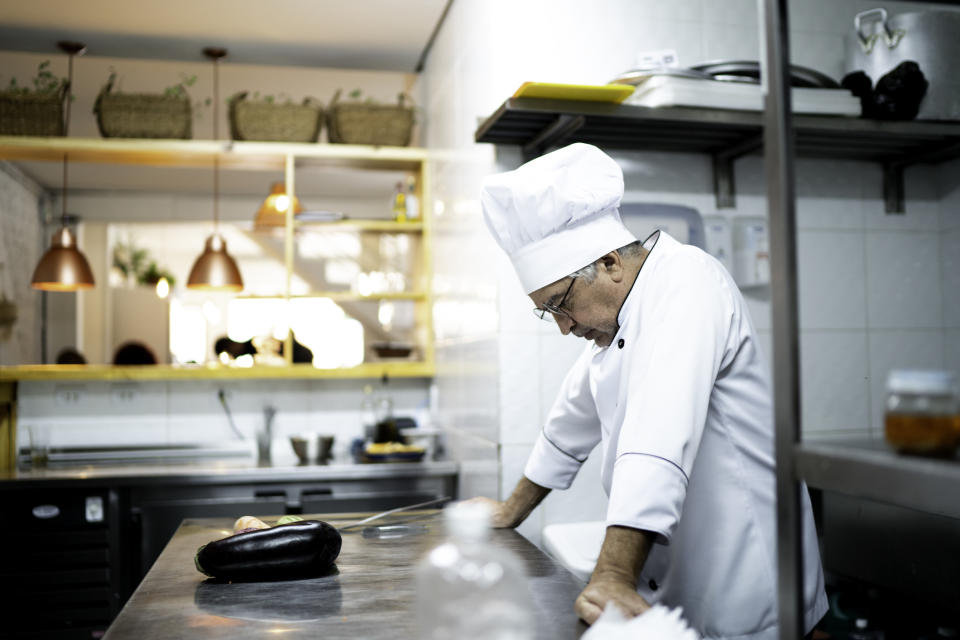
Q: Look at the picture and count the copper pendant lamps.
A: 3